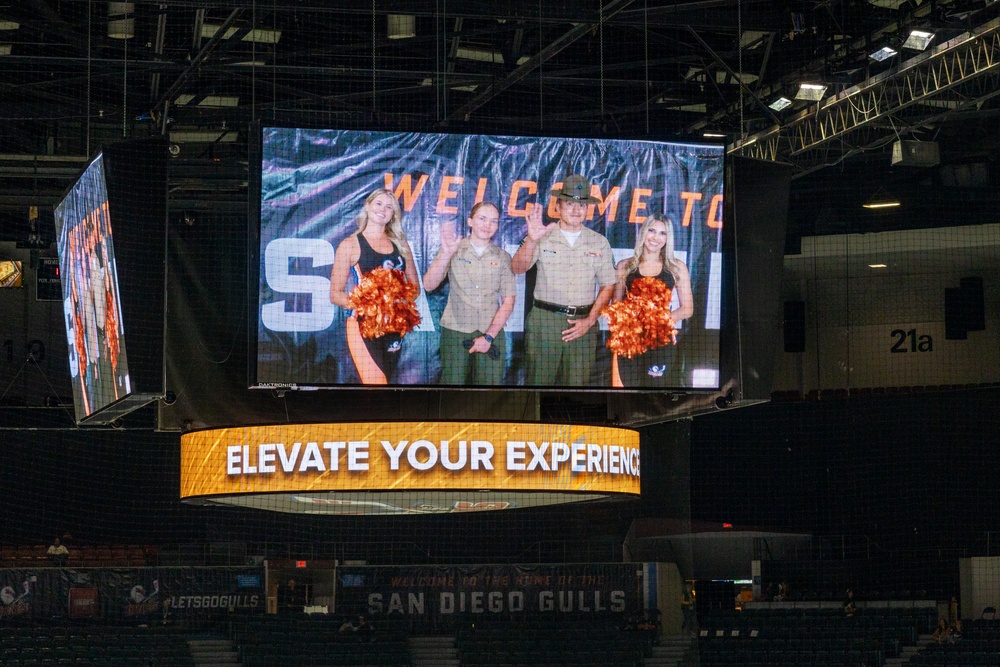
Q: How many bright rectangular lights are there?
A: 4